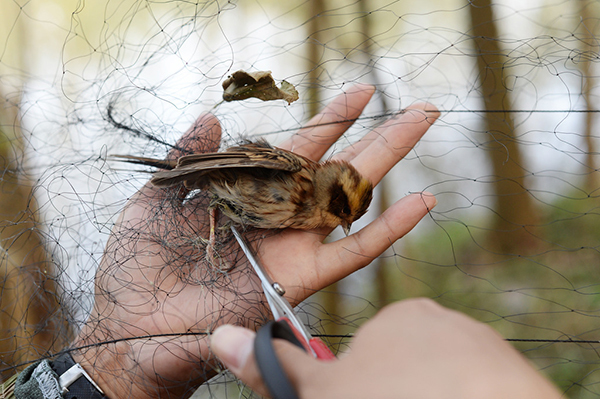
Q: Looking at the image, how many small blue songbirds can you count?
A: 0